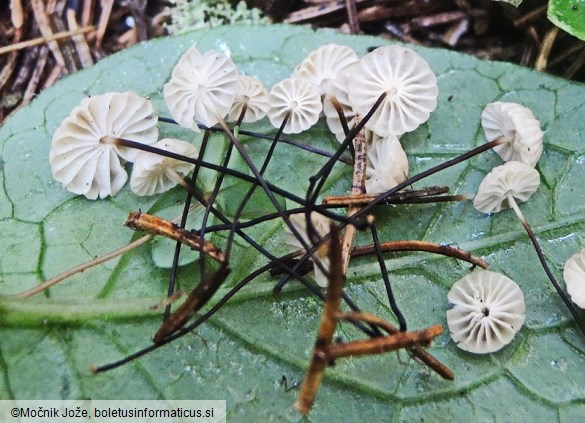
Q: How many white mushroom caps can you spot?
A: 13